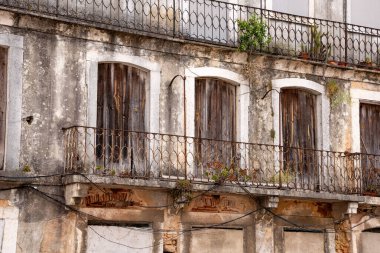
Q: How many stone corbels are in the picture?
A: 4